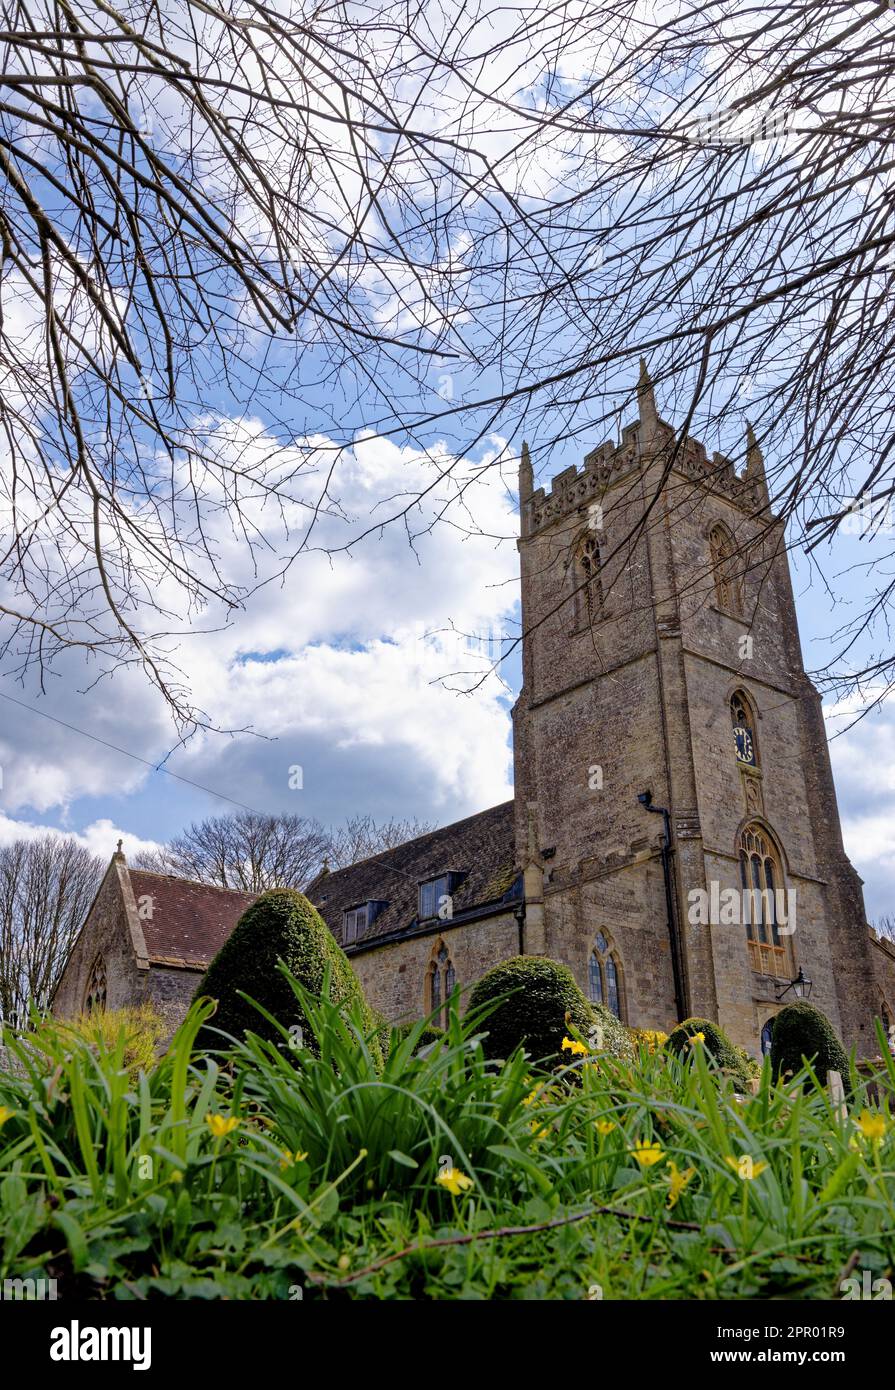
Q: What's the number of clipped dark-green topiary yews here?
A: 4